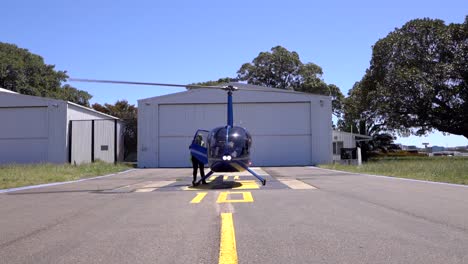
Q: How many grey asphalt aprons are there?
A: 1